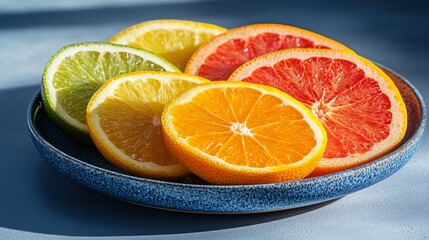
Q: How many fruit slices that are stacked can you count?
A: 6